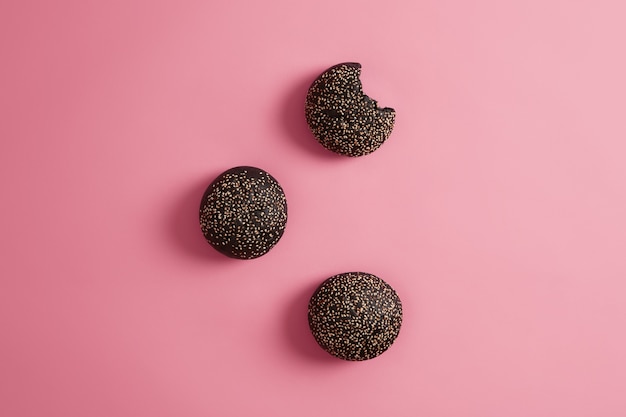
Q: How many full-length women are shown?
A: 0